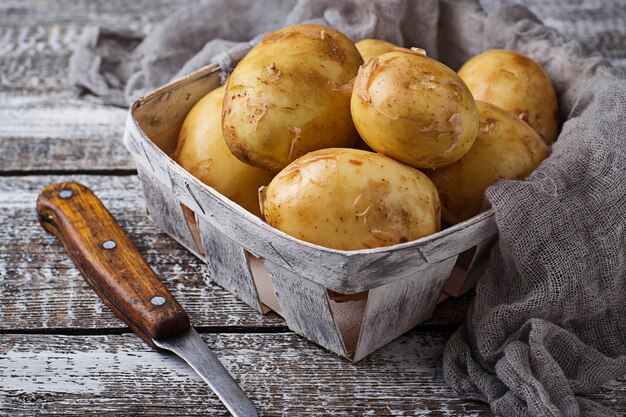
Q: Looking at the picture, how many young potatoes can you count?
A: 7